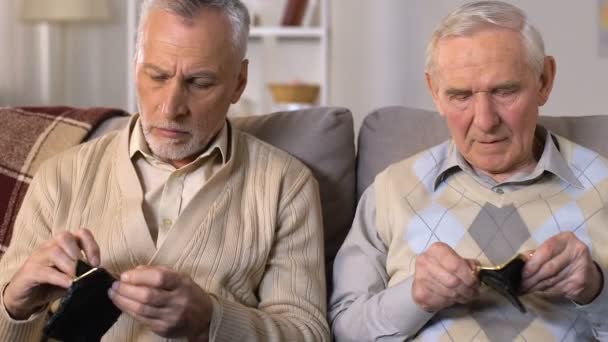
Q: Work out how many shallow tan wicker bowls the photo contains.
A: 1